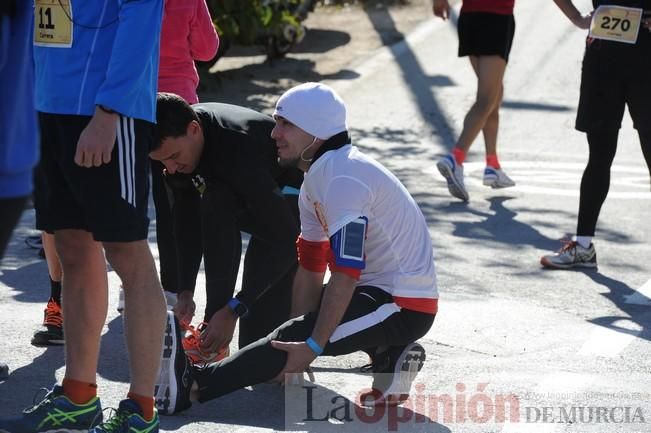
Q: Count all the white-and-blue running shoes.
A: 2